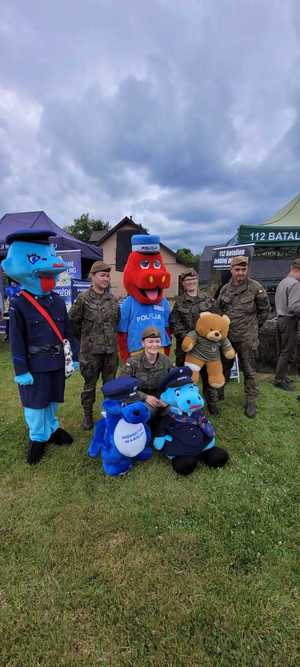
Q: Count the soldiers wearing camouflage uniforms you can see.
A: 4